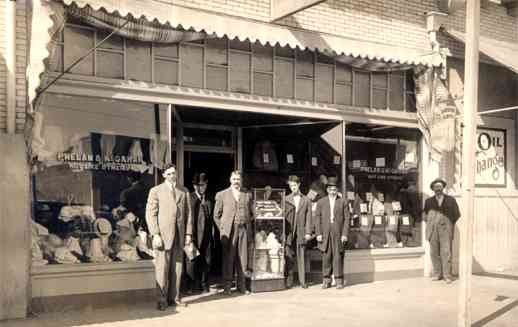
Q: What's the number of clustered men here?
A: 5